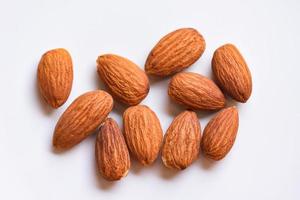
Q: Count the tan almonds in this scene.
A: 10